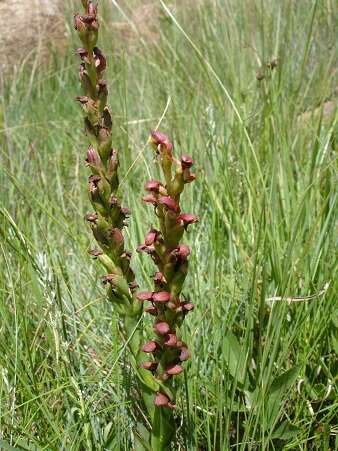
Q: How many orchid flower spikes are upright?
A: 2